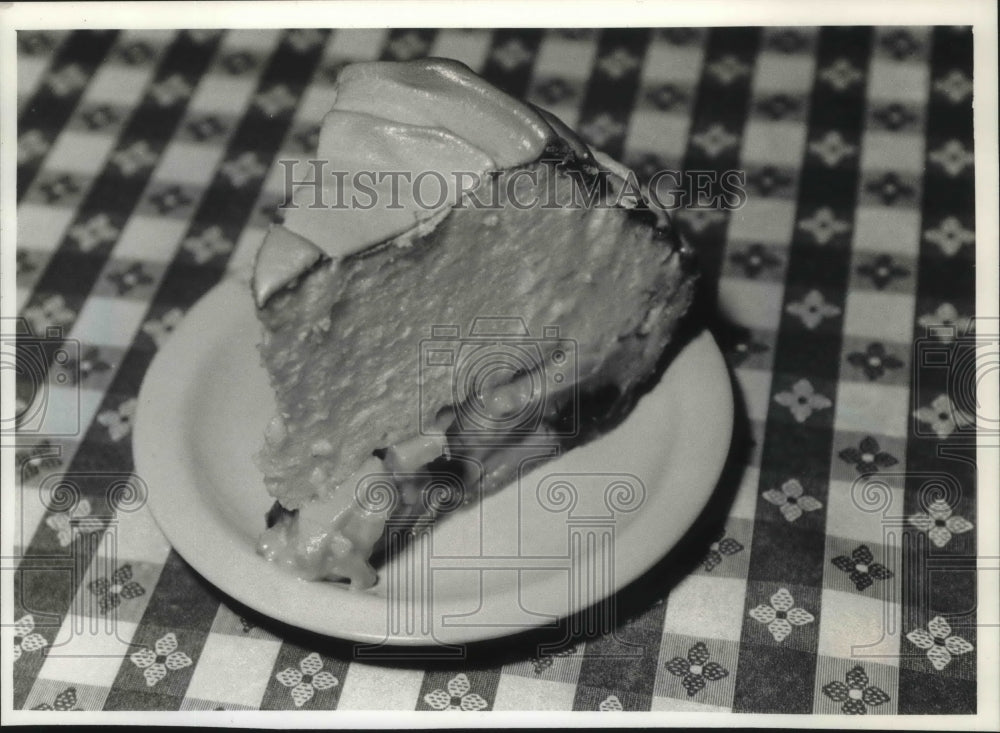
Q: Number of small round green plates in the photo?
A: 0